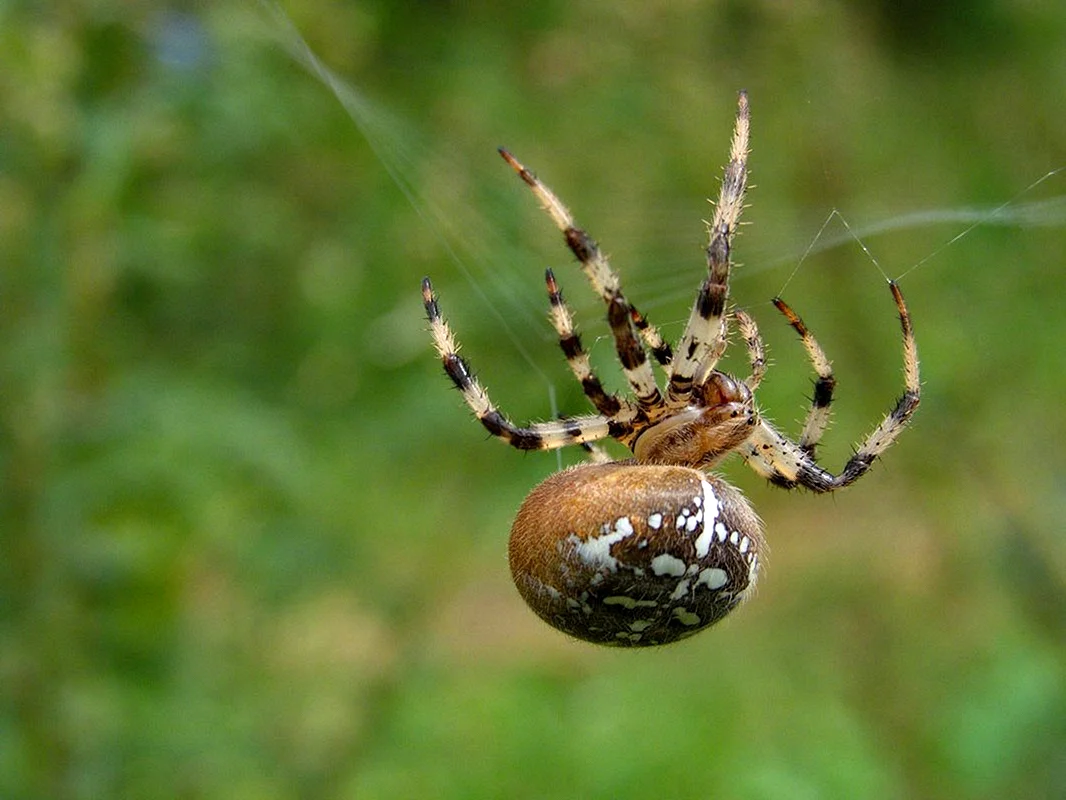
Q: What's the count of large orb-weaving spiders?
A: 1